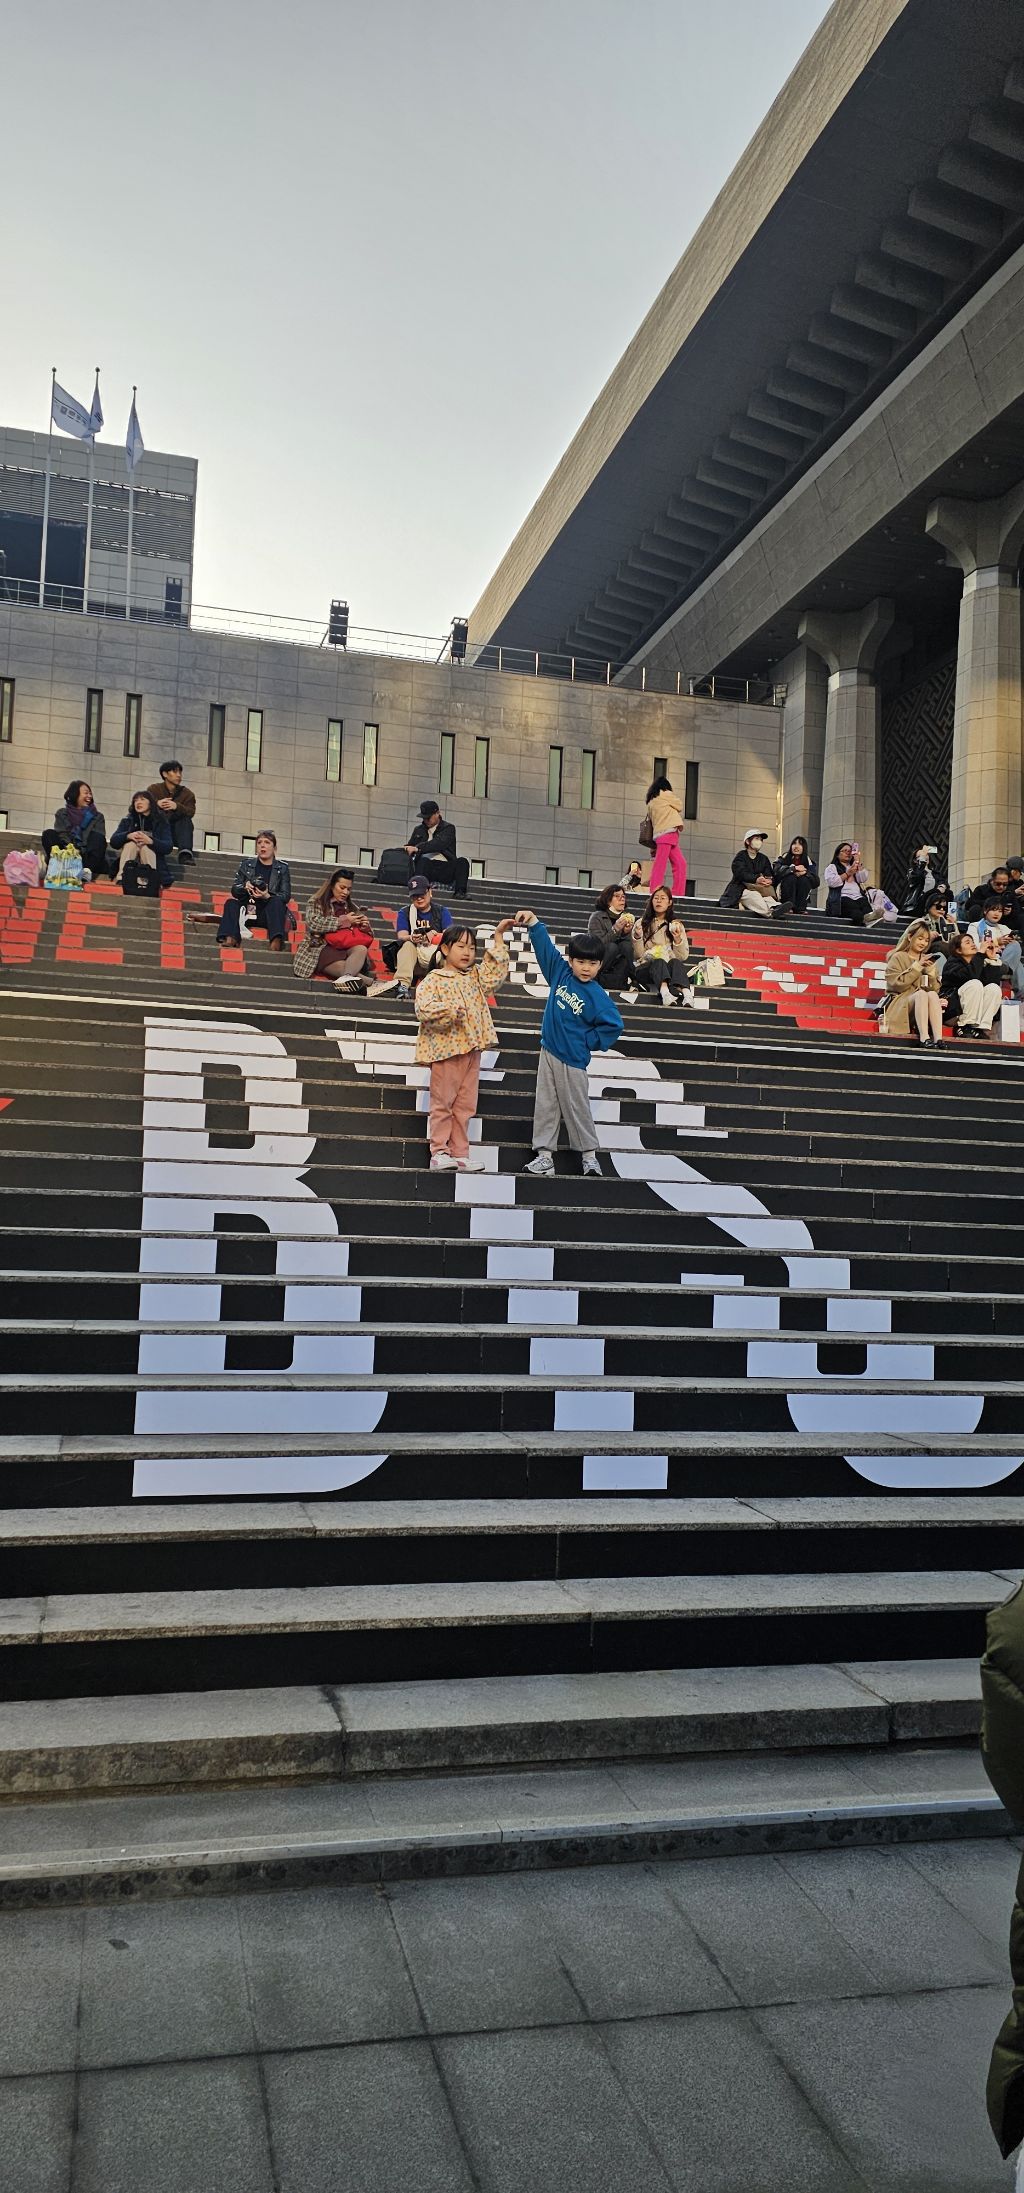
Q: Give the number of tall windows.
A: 13